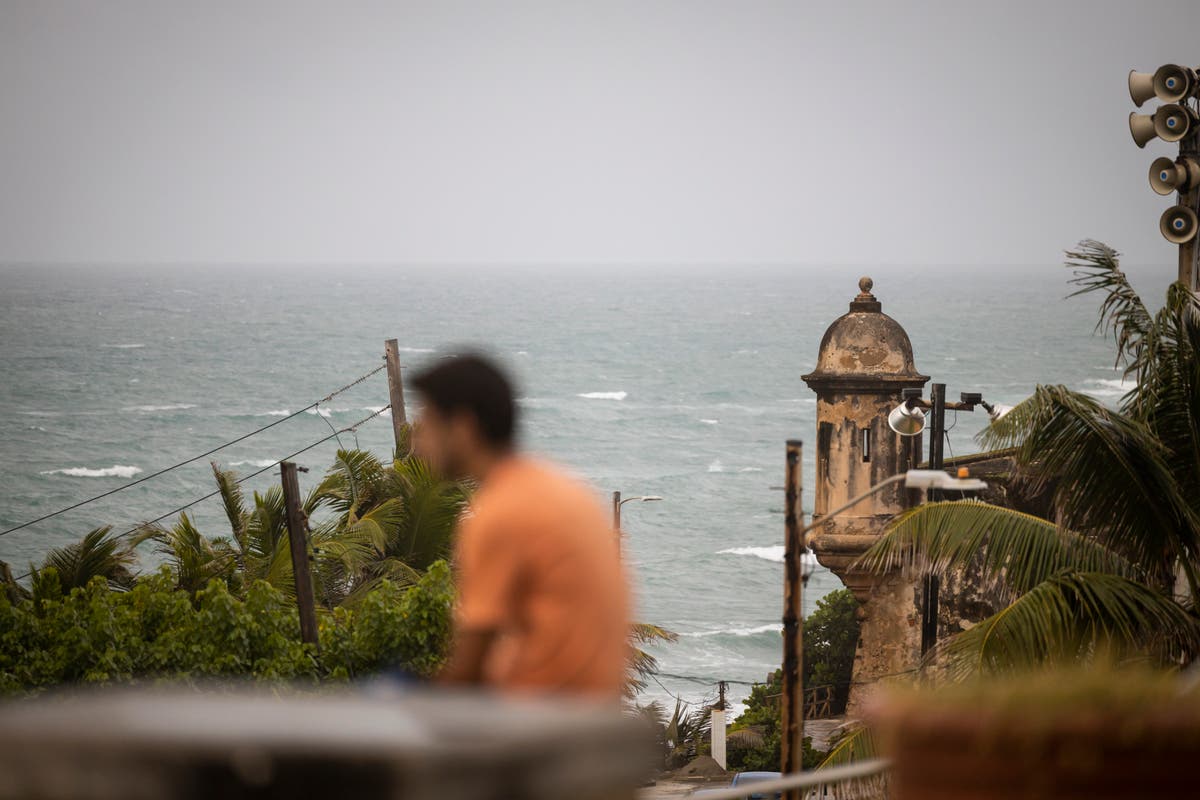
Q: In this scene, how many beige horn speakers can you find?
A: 6